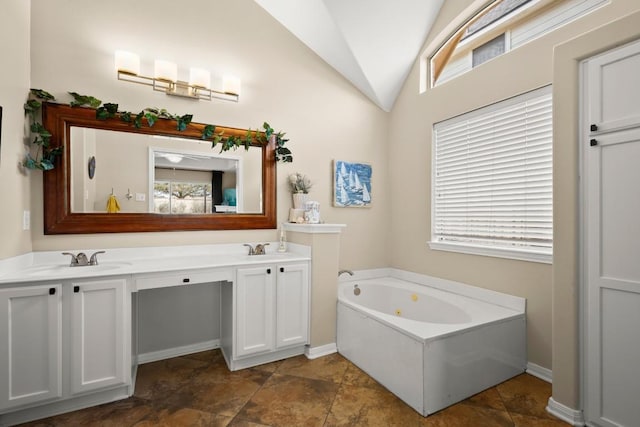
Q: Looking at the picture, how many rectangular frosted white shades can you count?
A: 4